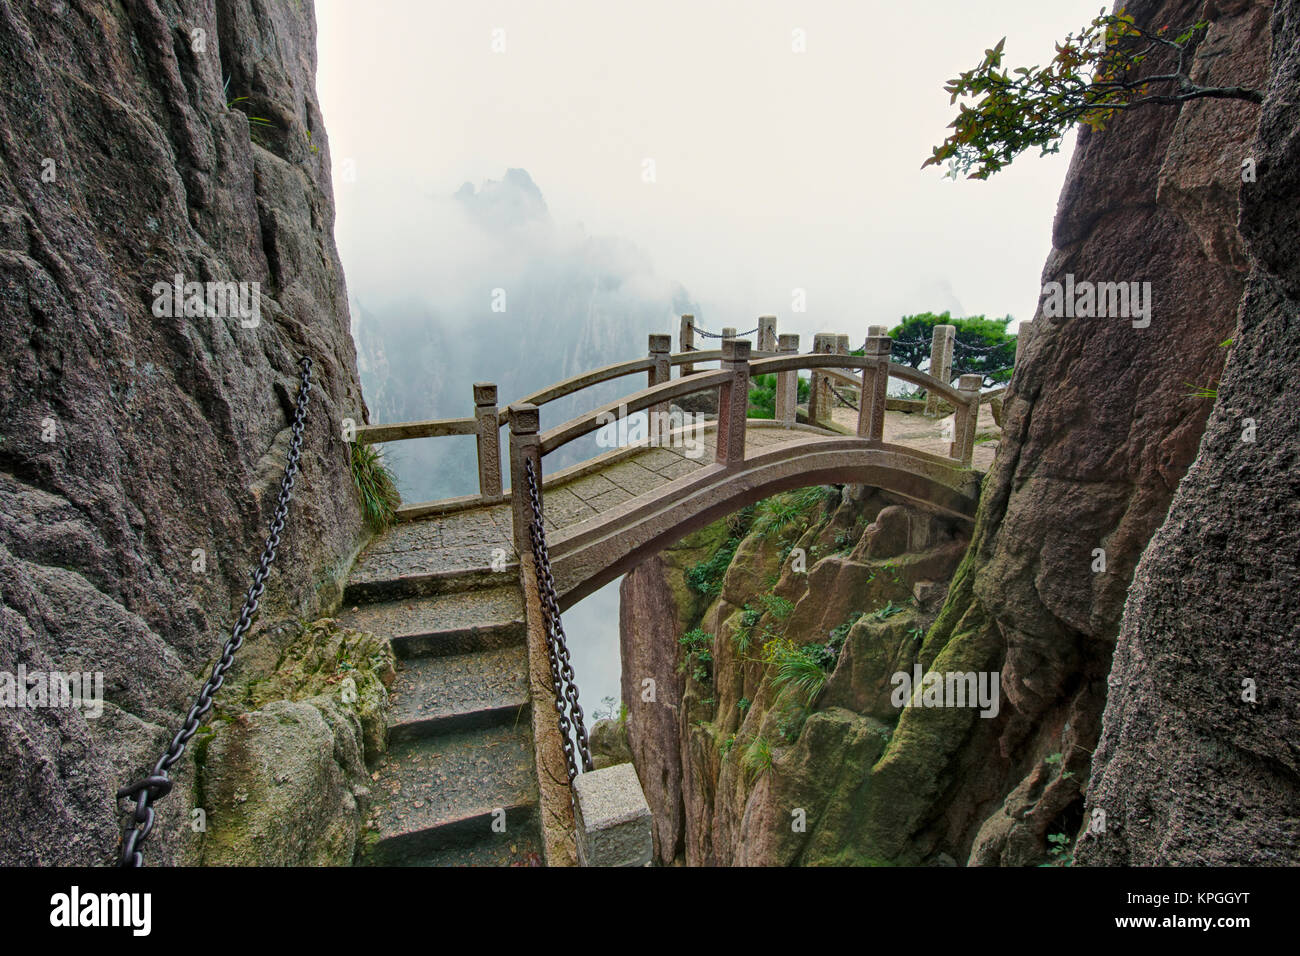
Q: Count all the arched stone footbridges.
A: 1